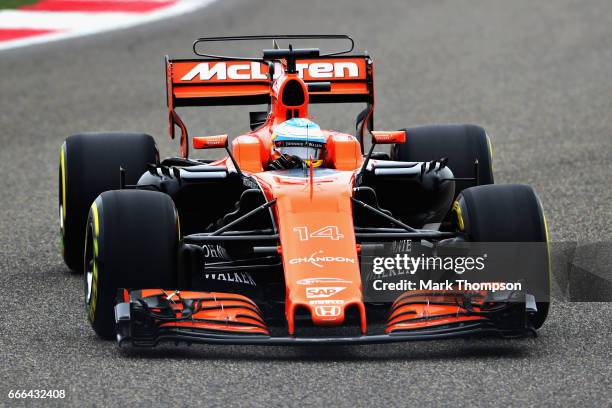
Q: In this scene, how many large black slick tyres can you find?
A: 4